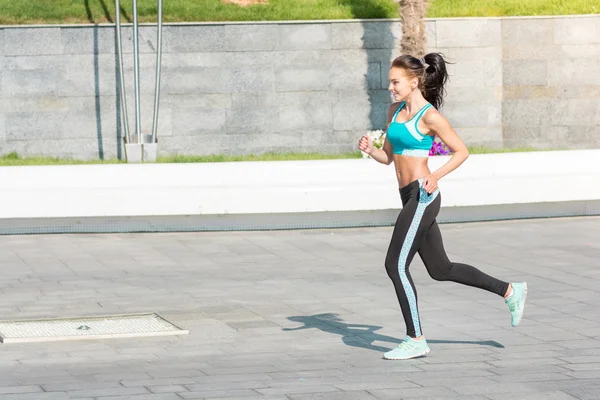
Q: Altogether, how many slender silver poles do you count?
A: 3